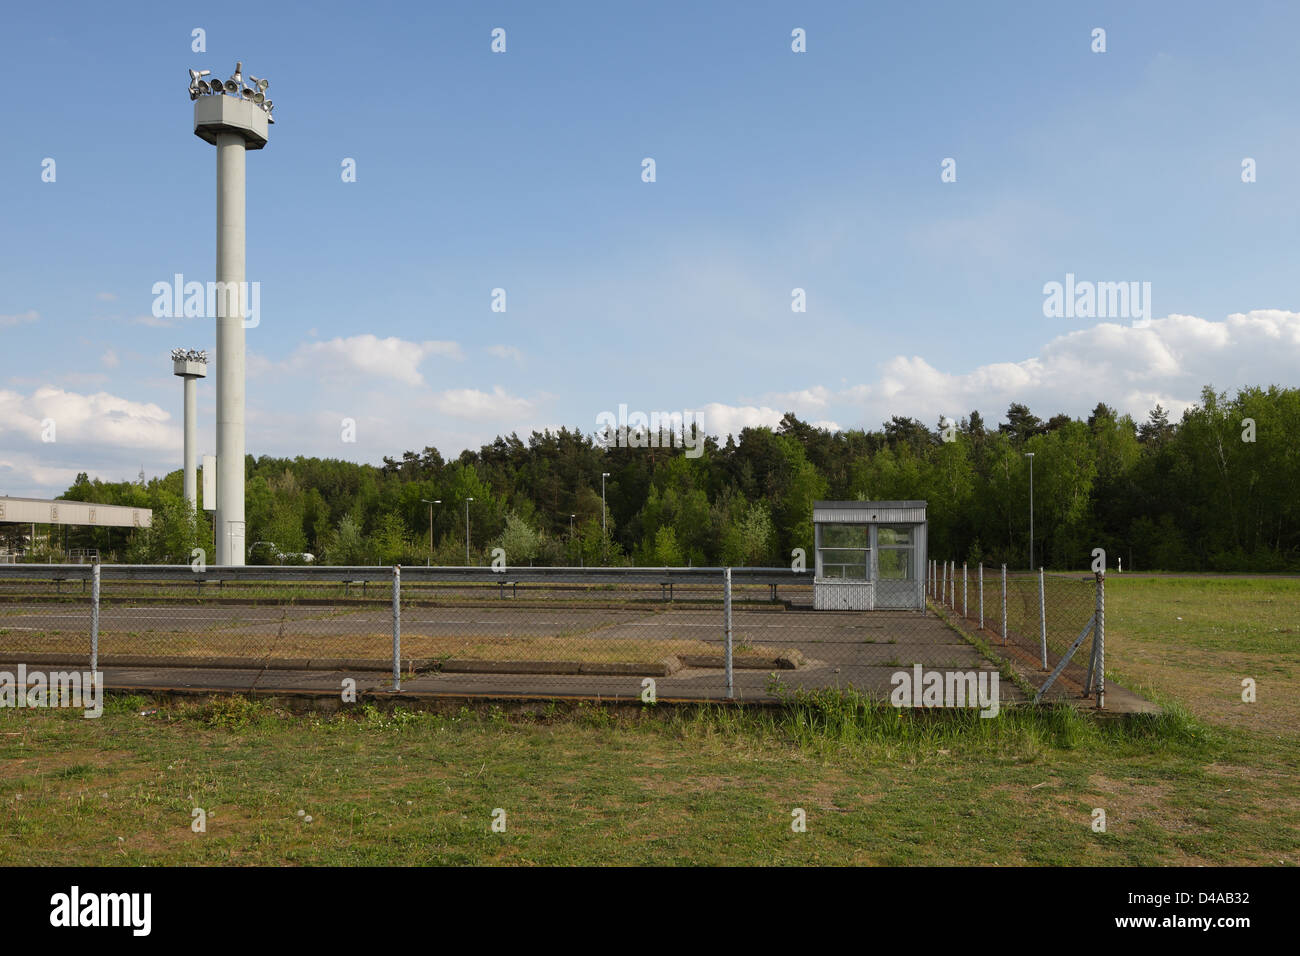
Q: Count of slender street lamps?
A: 5